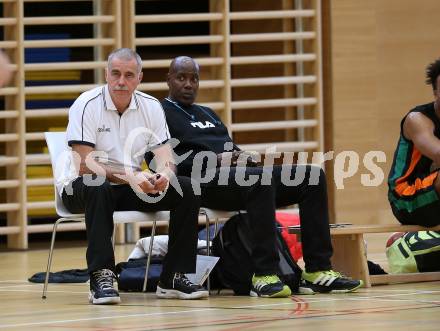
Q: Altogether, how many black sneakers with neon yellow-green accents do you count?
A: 2